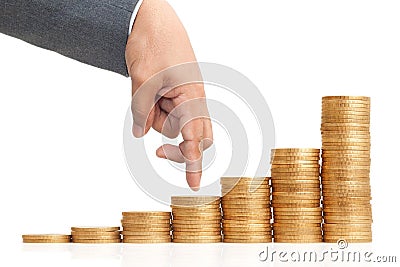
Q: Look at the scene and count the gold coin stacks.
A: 7